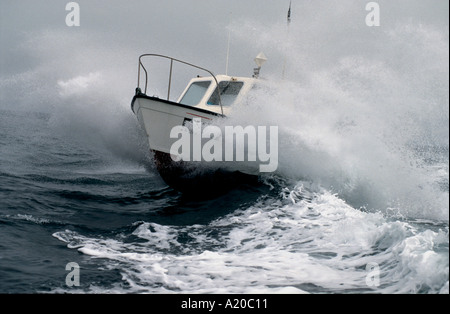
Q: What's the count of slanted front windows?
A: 2